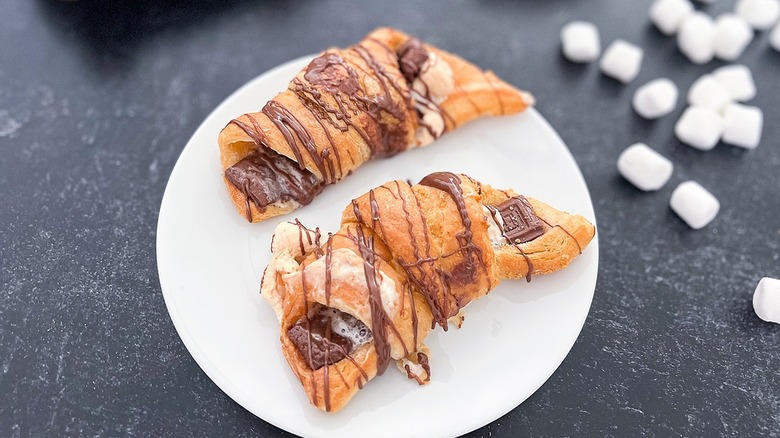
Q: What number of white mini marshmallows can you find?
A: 15